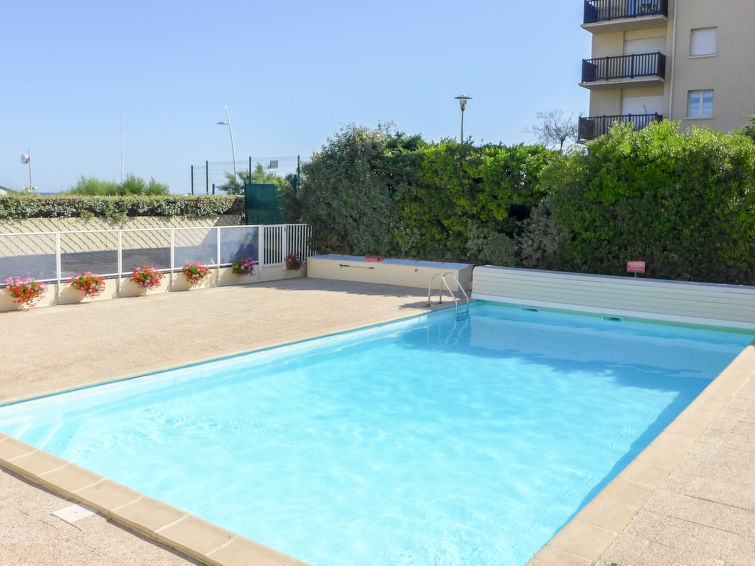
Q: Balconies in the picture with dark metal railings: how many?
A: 3